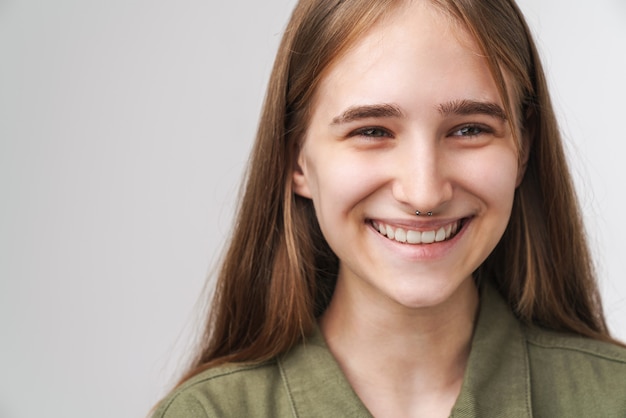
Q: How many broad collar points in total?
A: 2